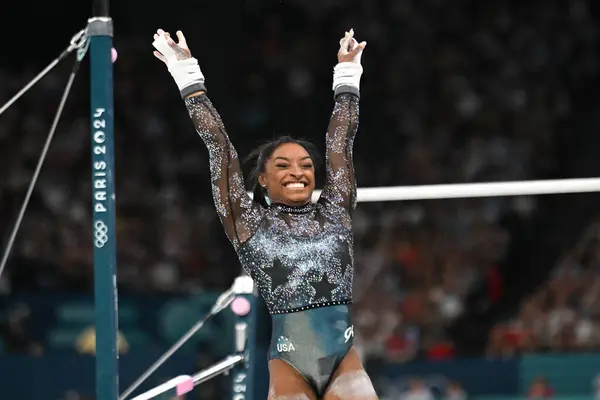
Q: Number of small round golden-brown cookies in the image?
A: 0